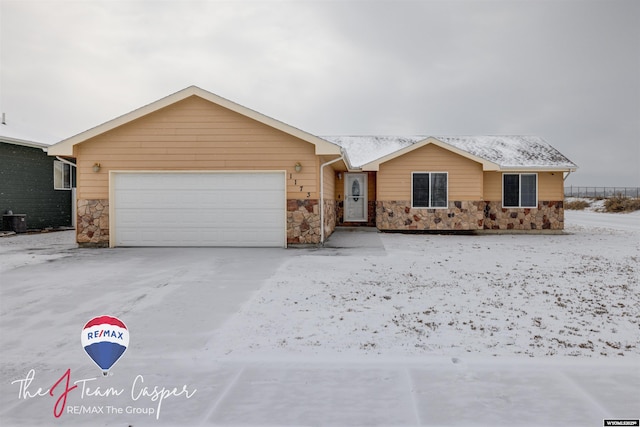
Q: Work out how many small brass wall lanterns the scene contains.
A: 2